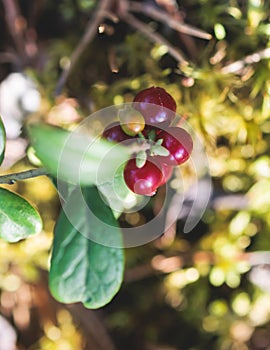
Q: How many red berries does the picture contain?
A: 5